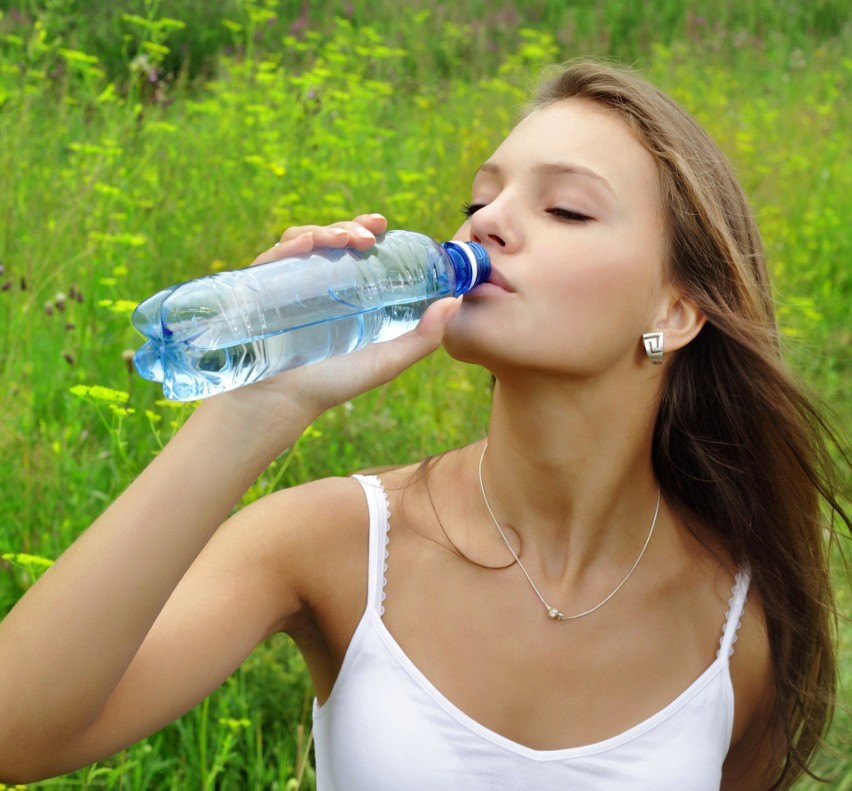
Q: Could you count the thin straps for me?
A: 2